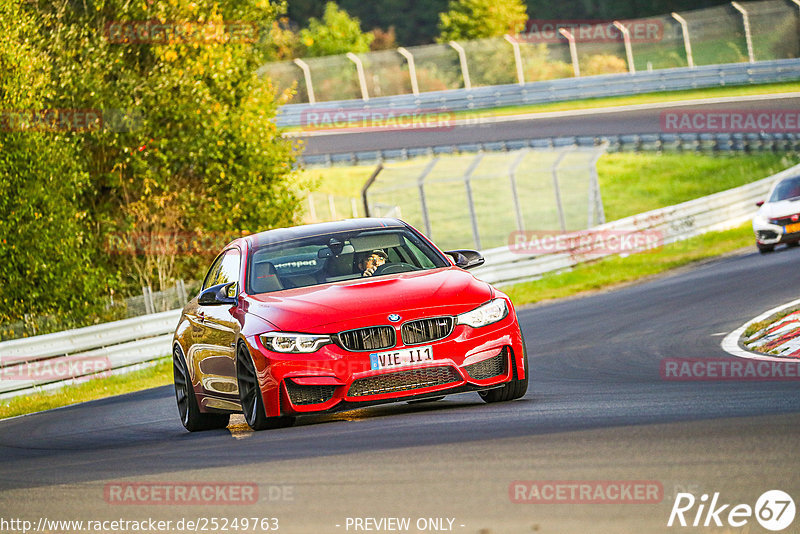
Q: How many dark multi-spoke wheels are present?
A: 2